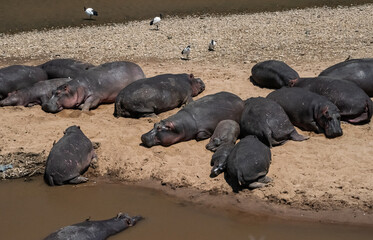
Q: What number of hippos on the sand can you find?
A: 15